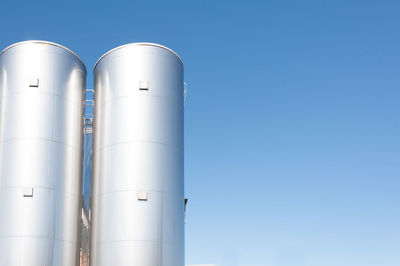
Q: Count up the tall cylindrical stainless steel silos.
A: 2